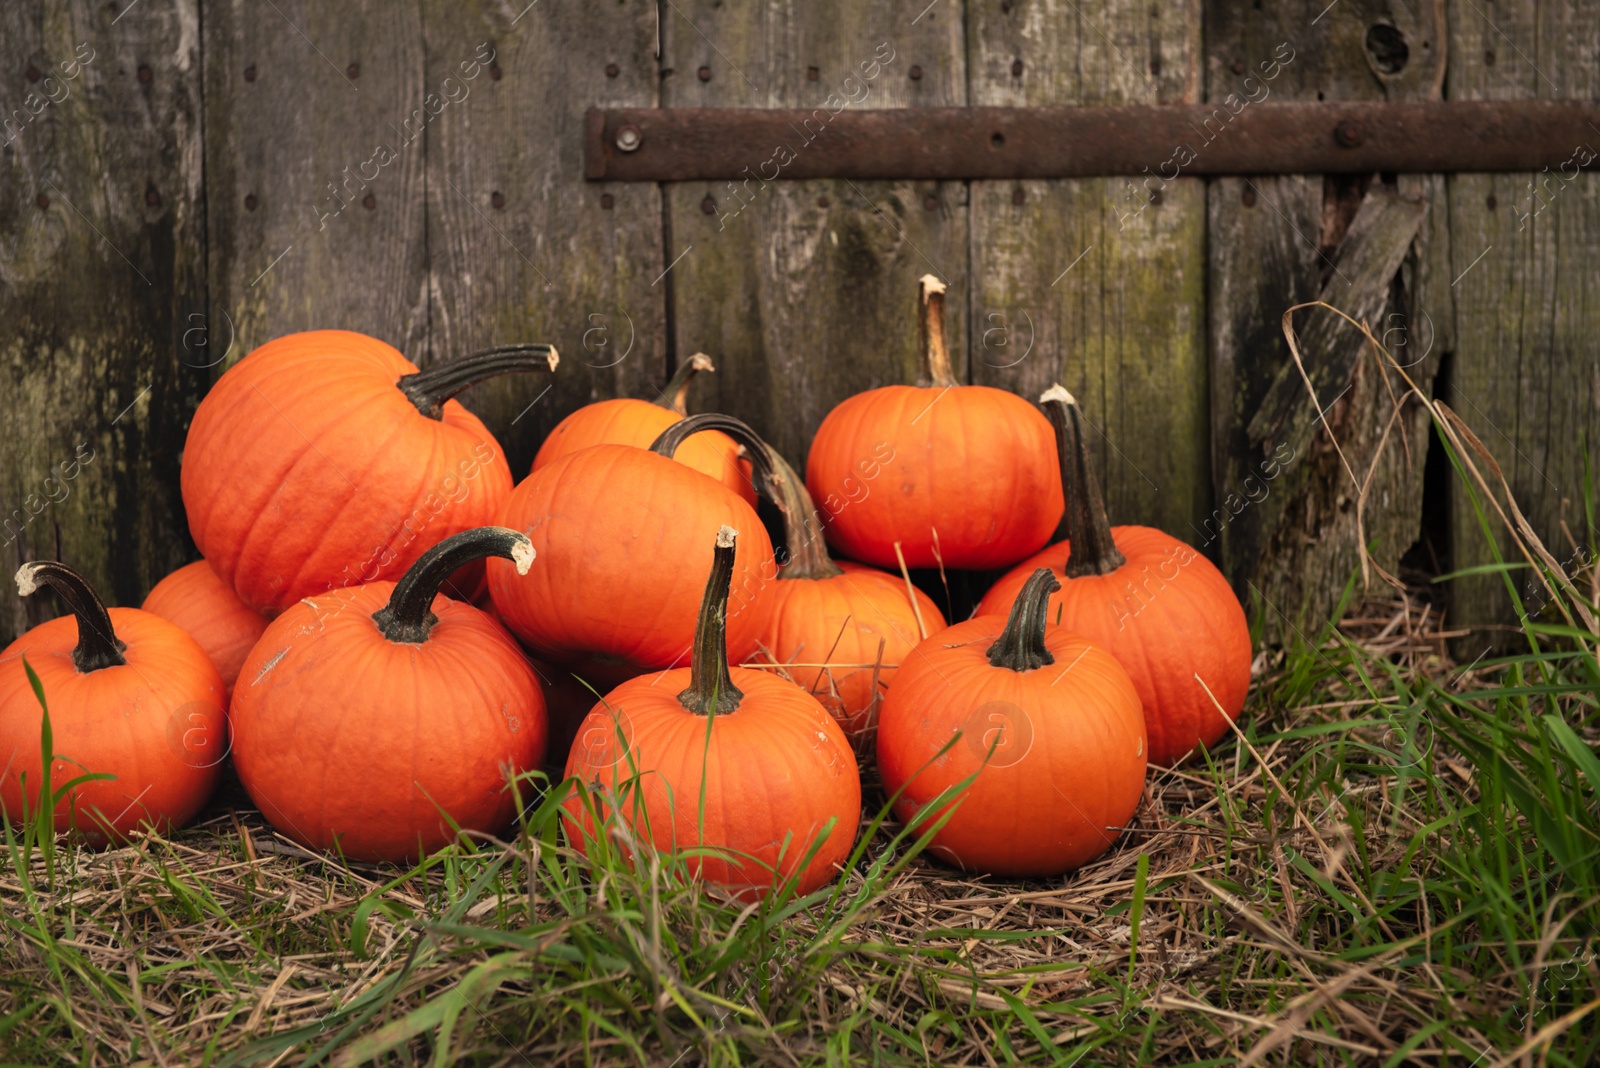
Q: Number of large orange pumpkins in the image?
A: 11